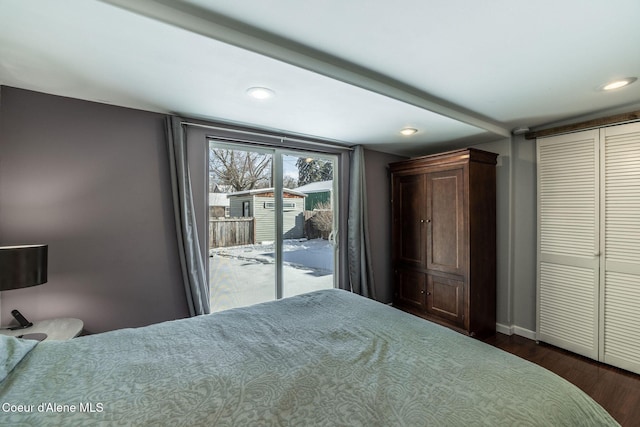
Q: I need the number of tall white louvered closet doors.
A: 2